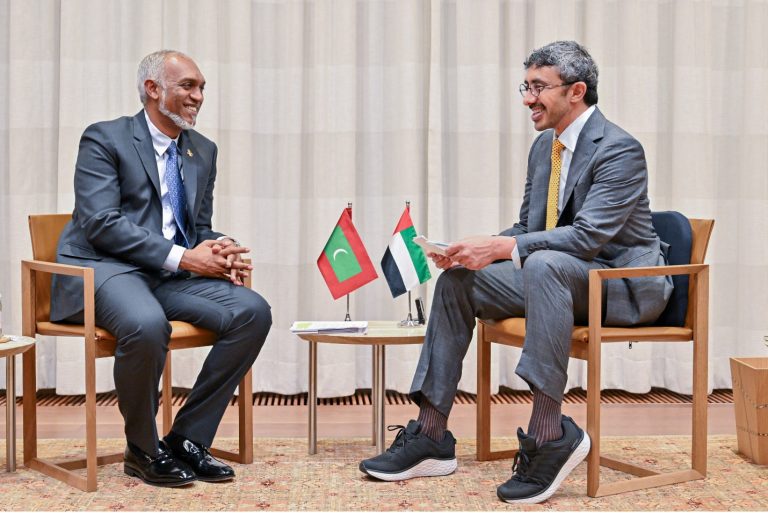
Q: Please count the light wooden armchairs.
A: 2